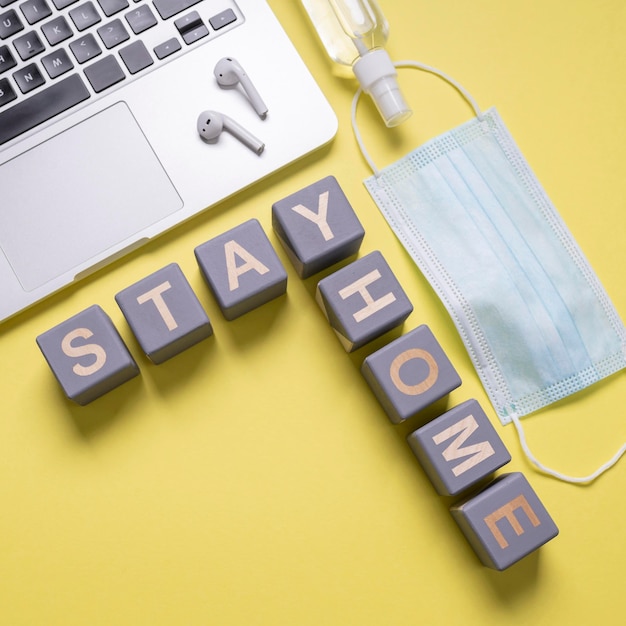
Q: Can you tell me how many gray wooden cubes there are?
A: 8